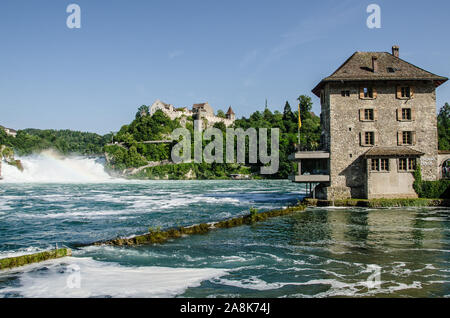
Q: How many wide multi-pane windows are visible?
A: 2